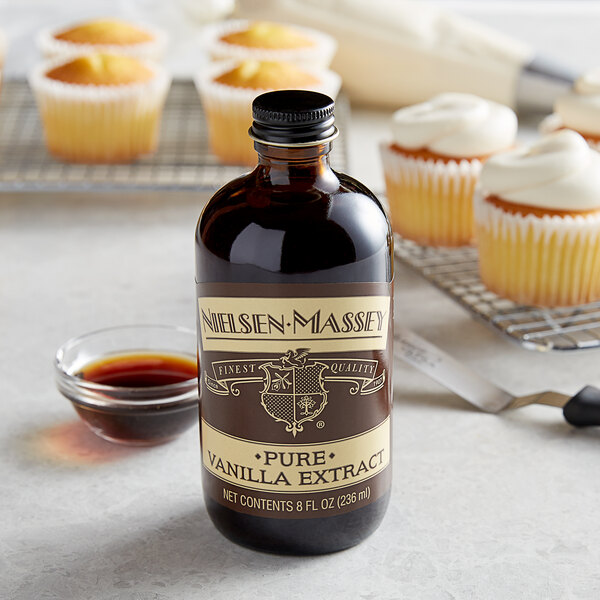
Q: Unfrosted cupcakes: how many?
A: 4